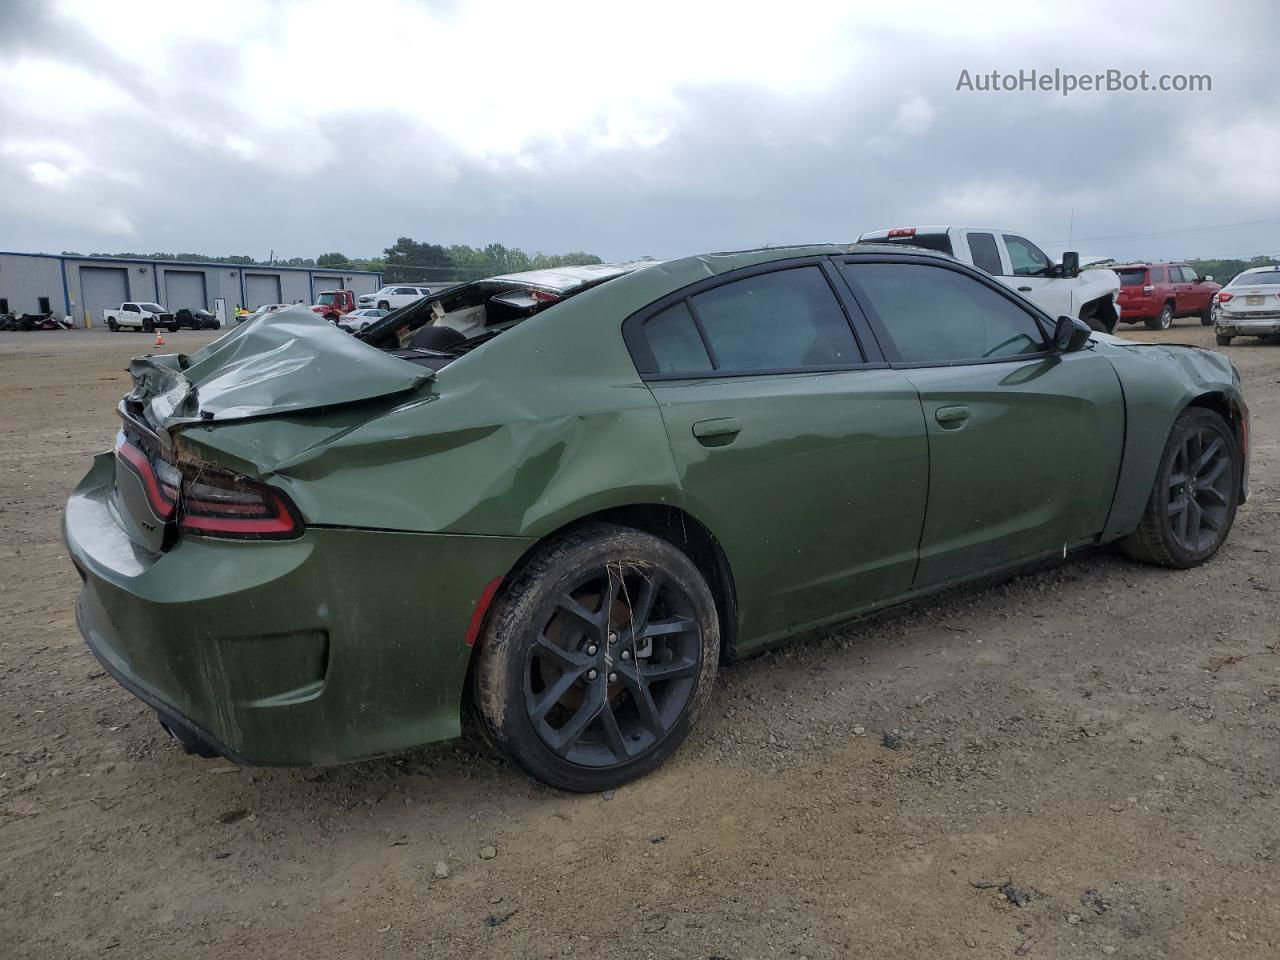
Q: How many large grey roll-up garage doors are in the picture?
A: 4